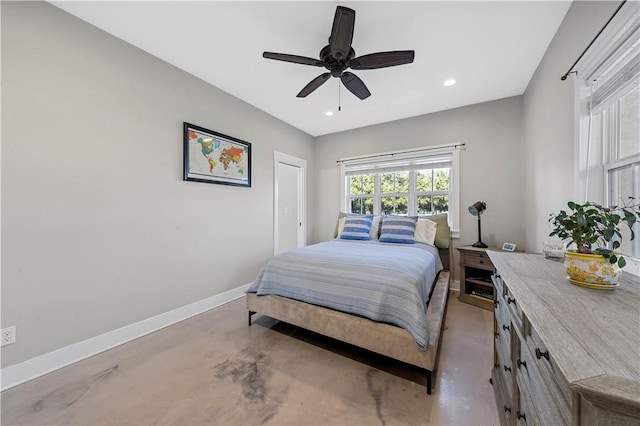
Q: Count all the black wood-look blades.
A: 5